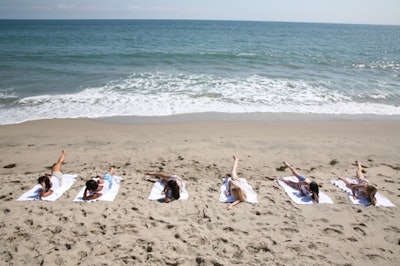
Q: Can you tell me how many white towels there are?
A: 6